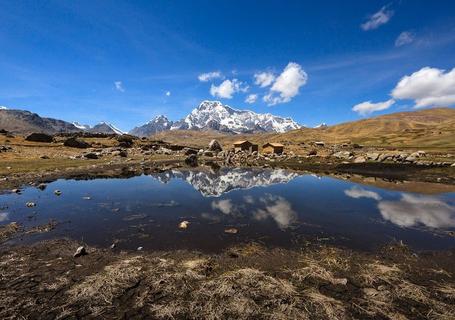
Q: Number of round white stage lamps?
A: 0